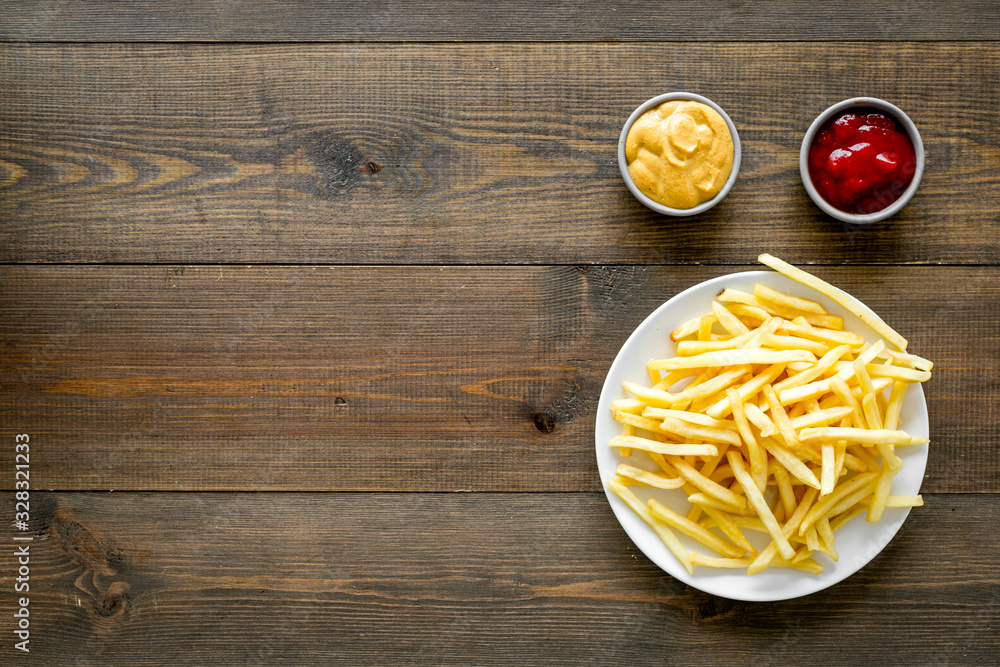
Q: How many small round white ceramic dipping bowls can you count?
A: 2